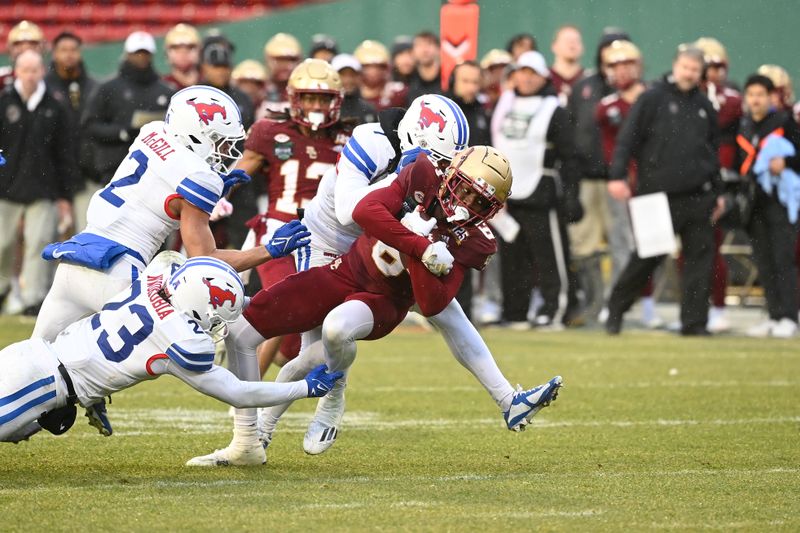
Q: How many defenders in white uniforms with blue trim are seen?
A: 3